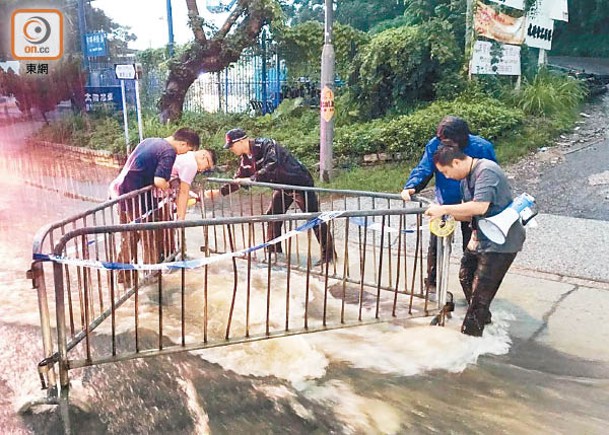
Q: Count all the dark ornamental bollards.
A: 0